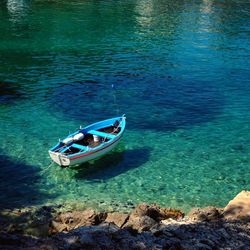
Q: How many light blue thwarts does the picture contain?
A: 2